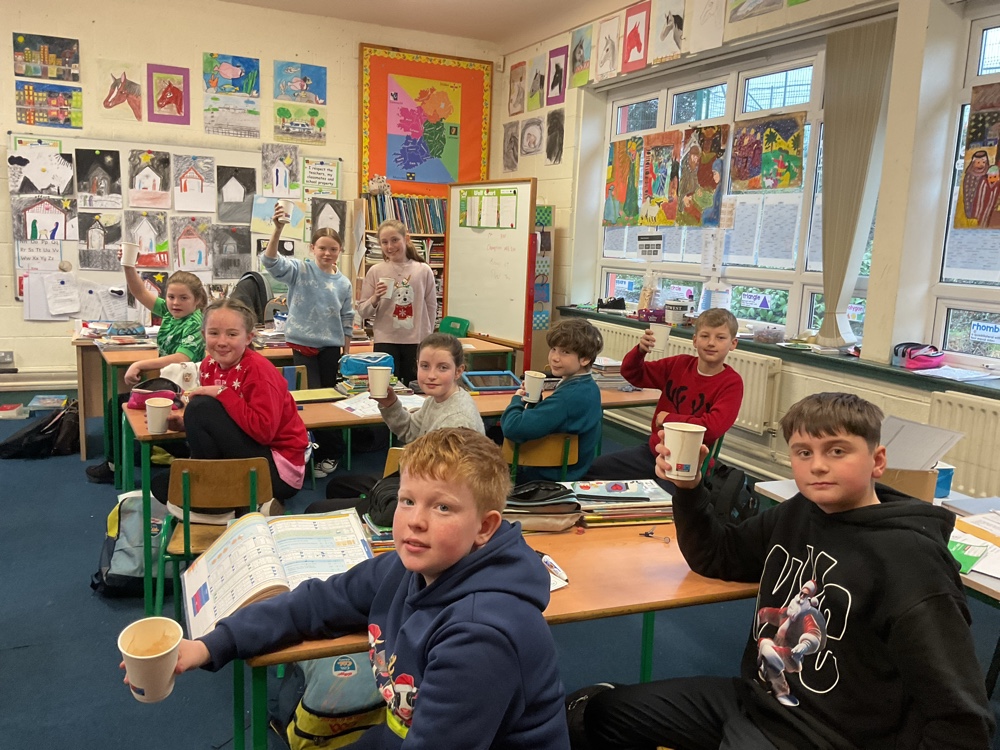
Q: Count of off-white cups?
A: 9